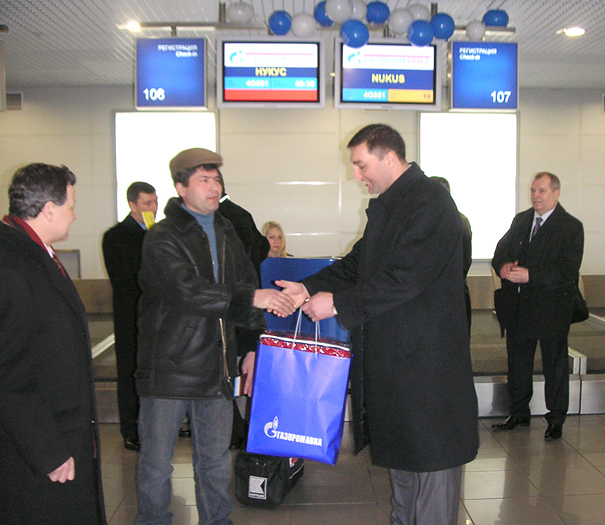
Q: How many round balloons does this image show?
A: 14